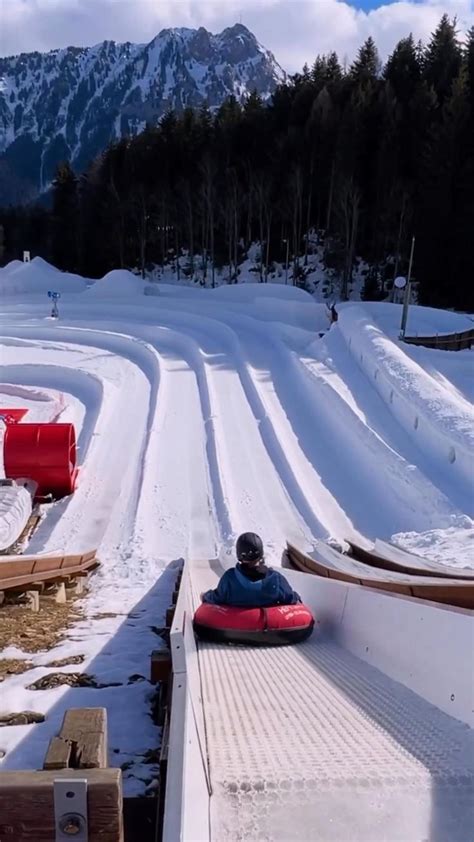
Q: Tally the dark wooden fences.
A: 1